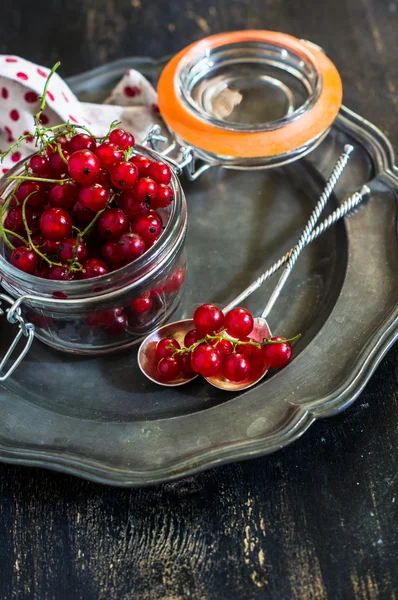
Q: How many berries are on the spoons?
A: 11